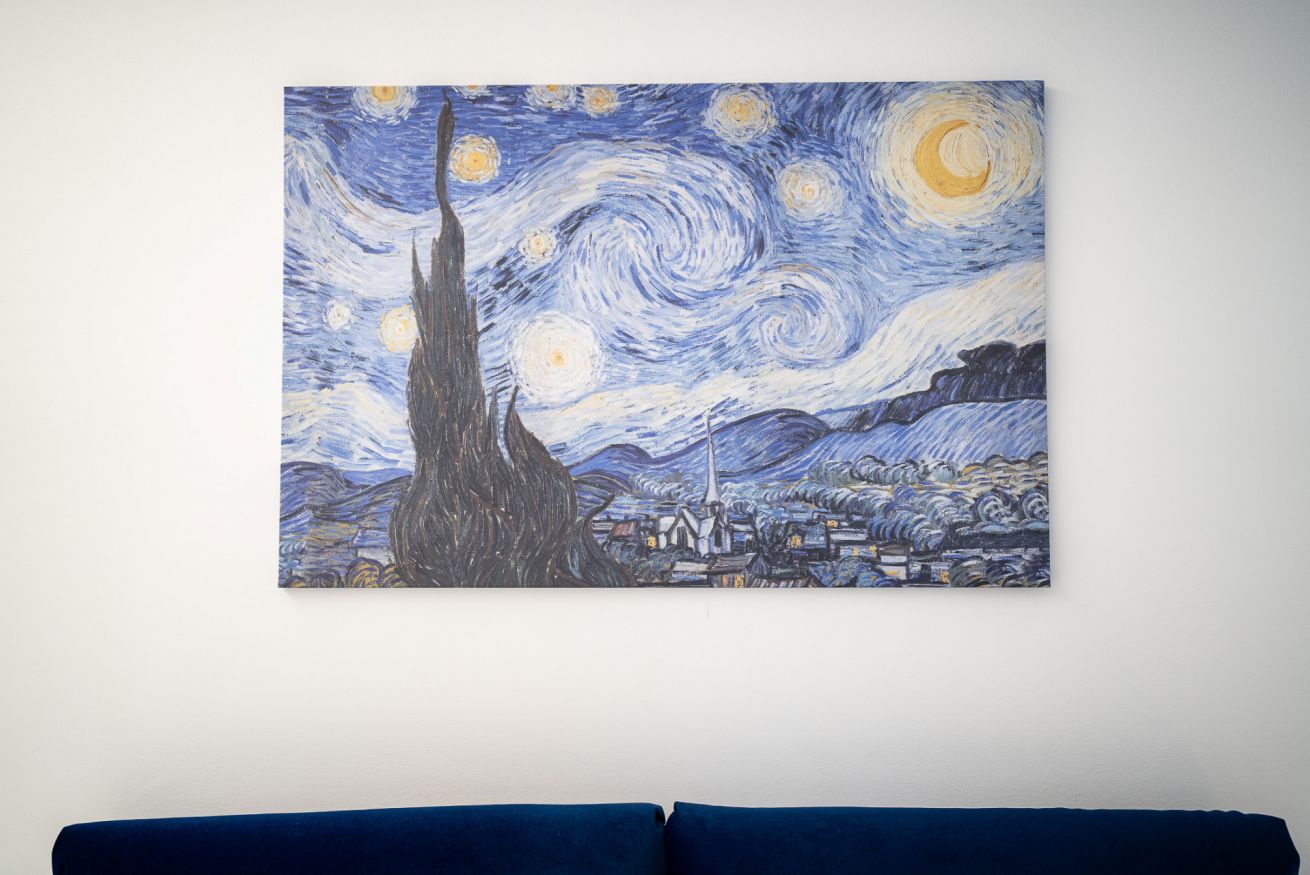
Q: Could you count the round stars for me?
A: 11